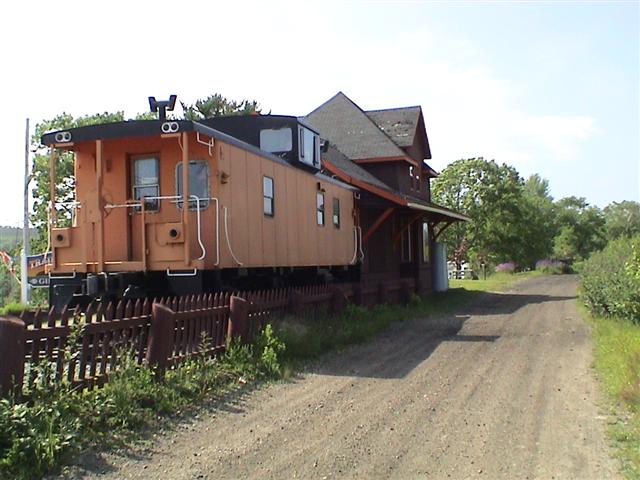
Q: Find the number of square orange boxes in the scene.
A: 2